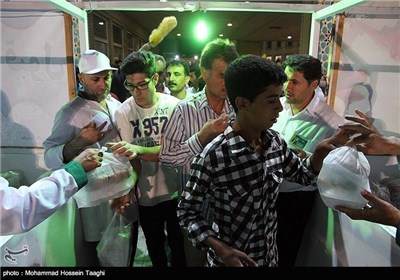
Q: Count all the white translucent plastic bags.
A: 3